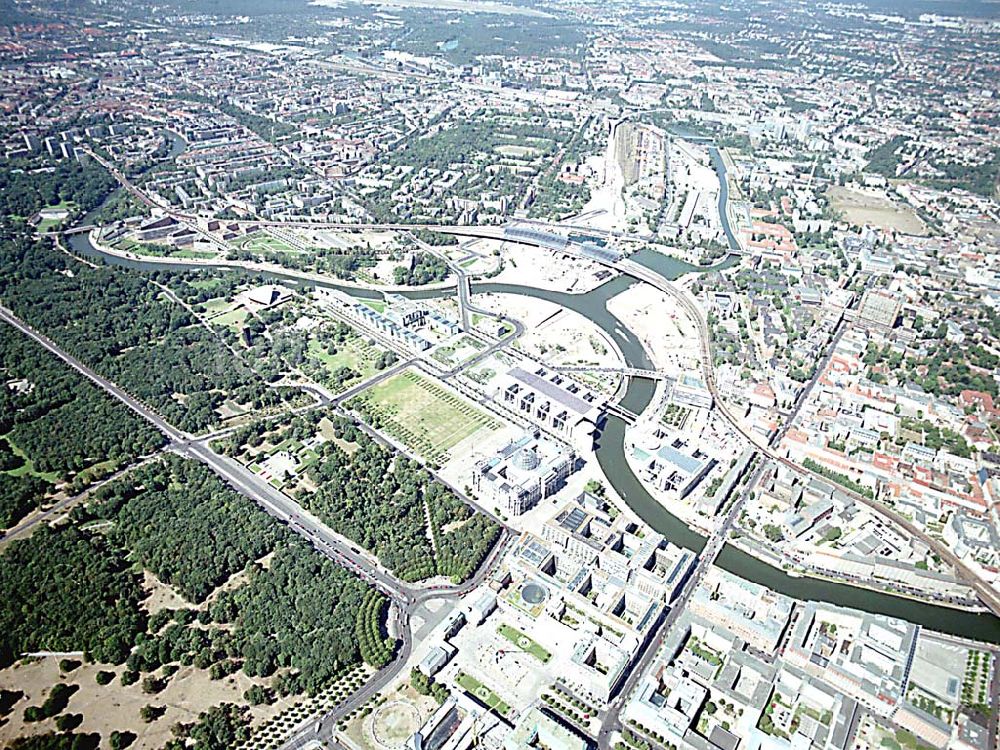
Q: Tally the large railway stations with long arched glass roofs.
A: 1